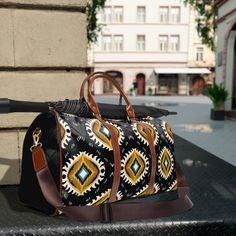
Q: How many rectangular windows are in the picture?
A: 11